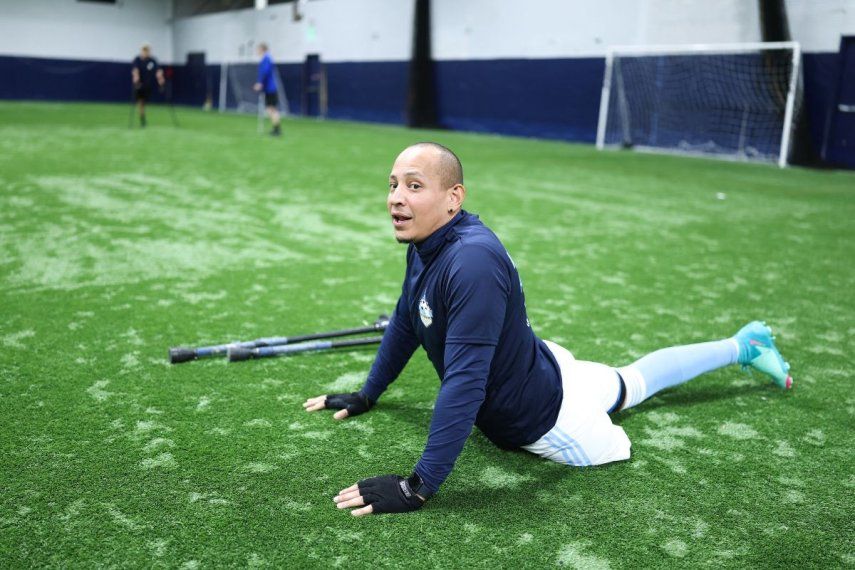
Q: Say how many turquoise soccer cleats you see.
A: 1